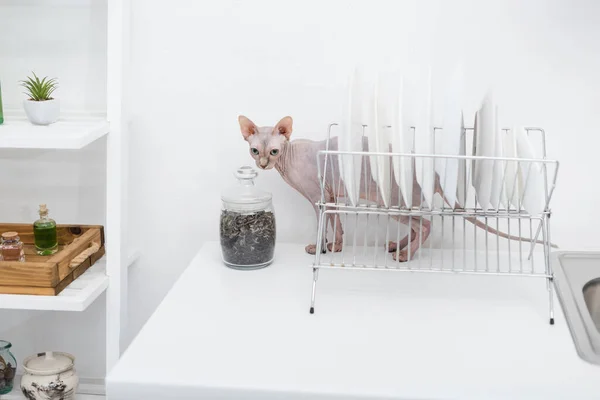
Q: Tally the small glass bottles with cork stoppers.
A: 2